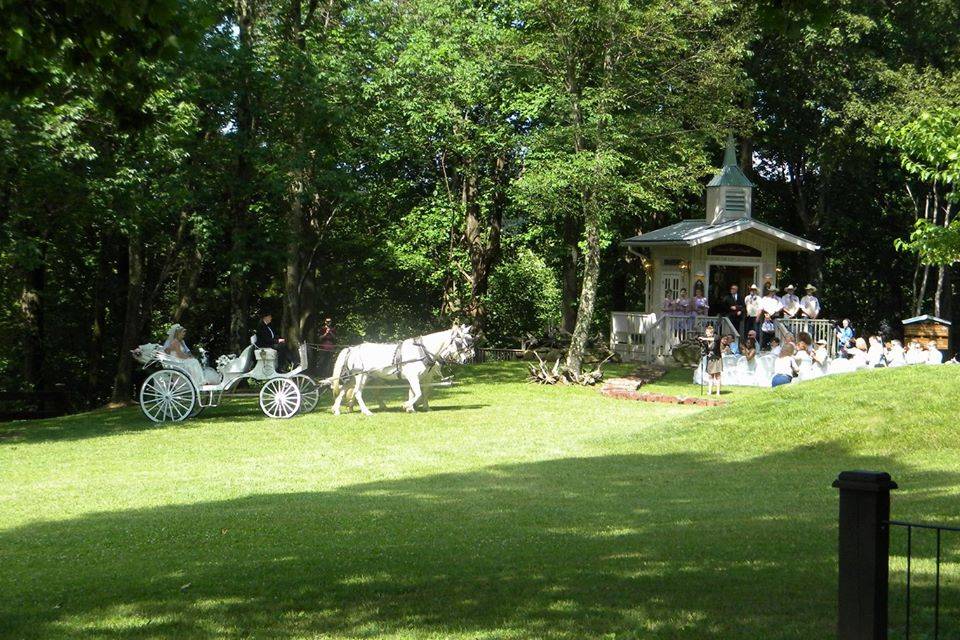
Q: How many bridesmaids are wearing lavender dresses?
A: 3